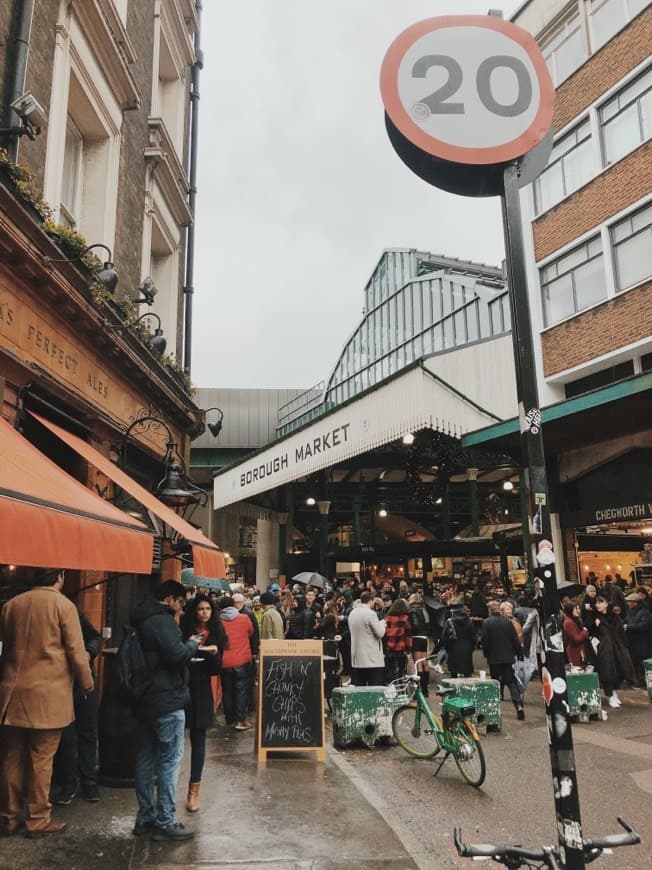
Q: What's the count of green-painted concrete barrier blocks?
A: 4